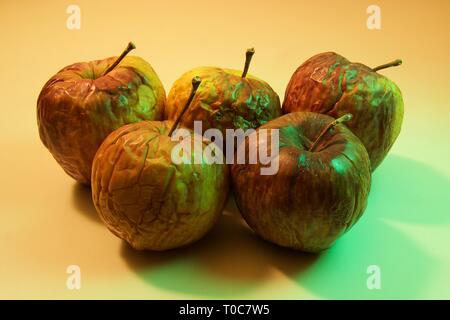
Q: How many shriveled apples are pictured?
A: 5